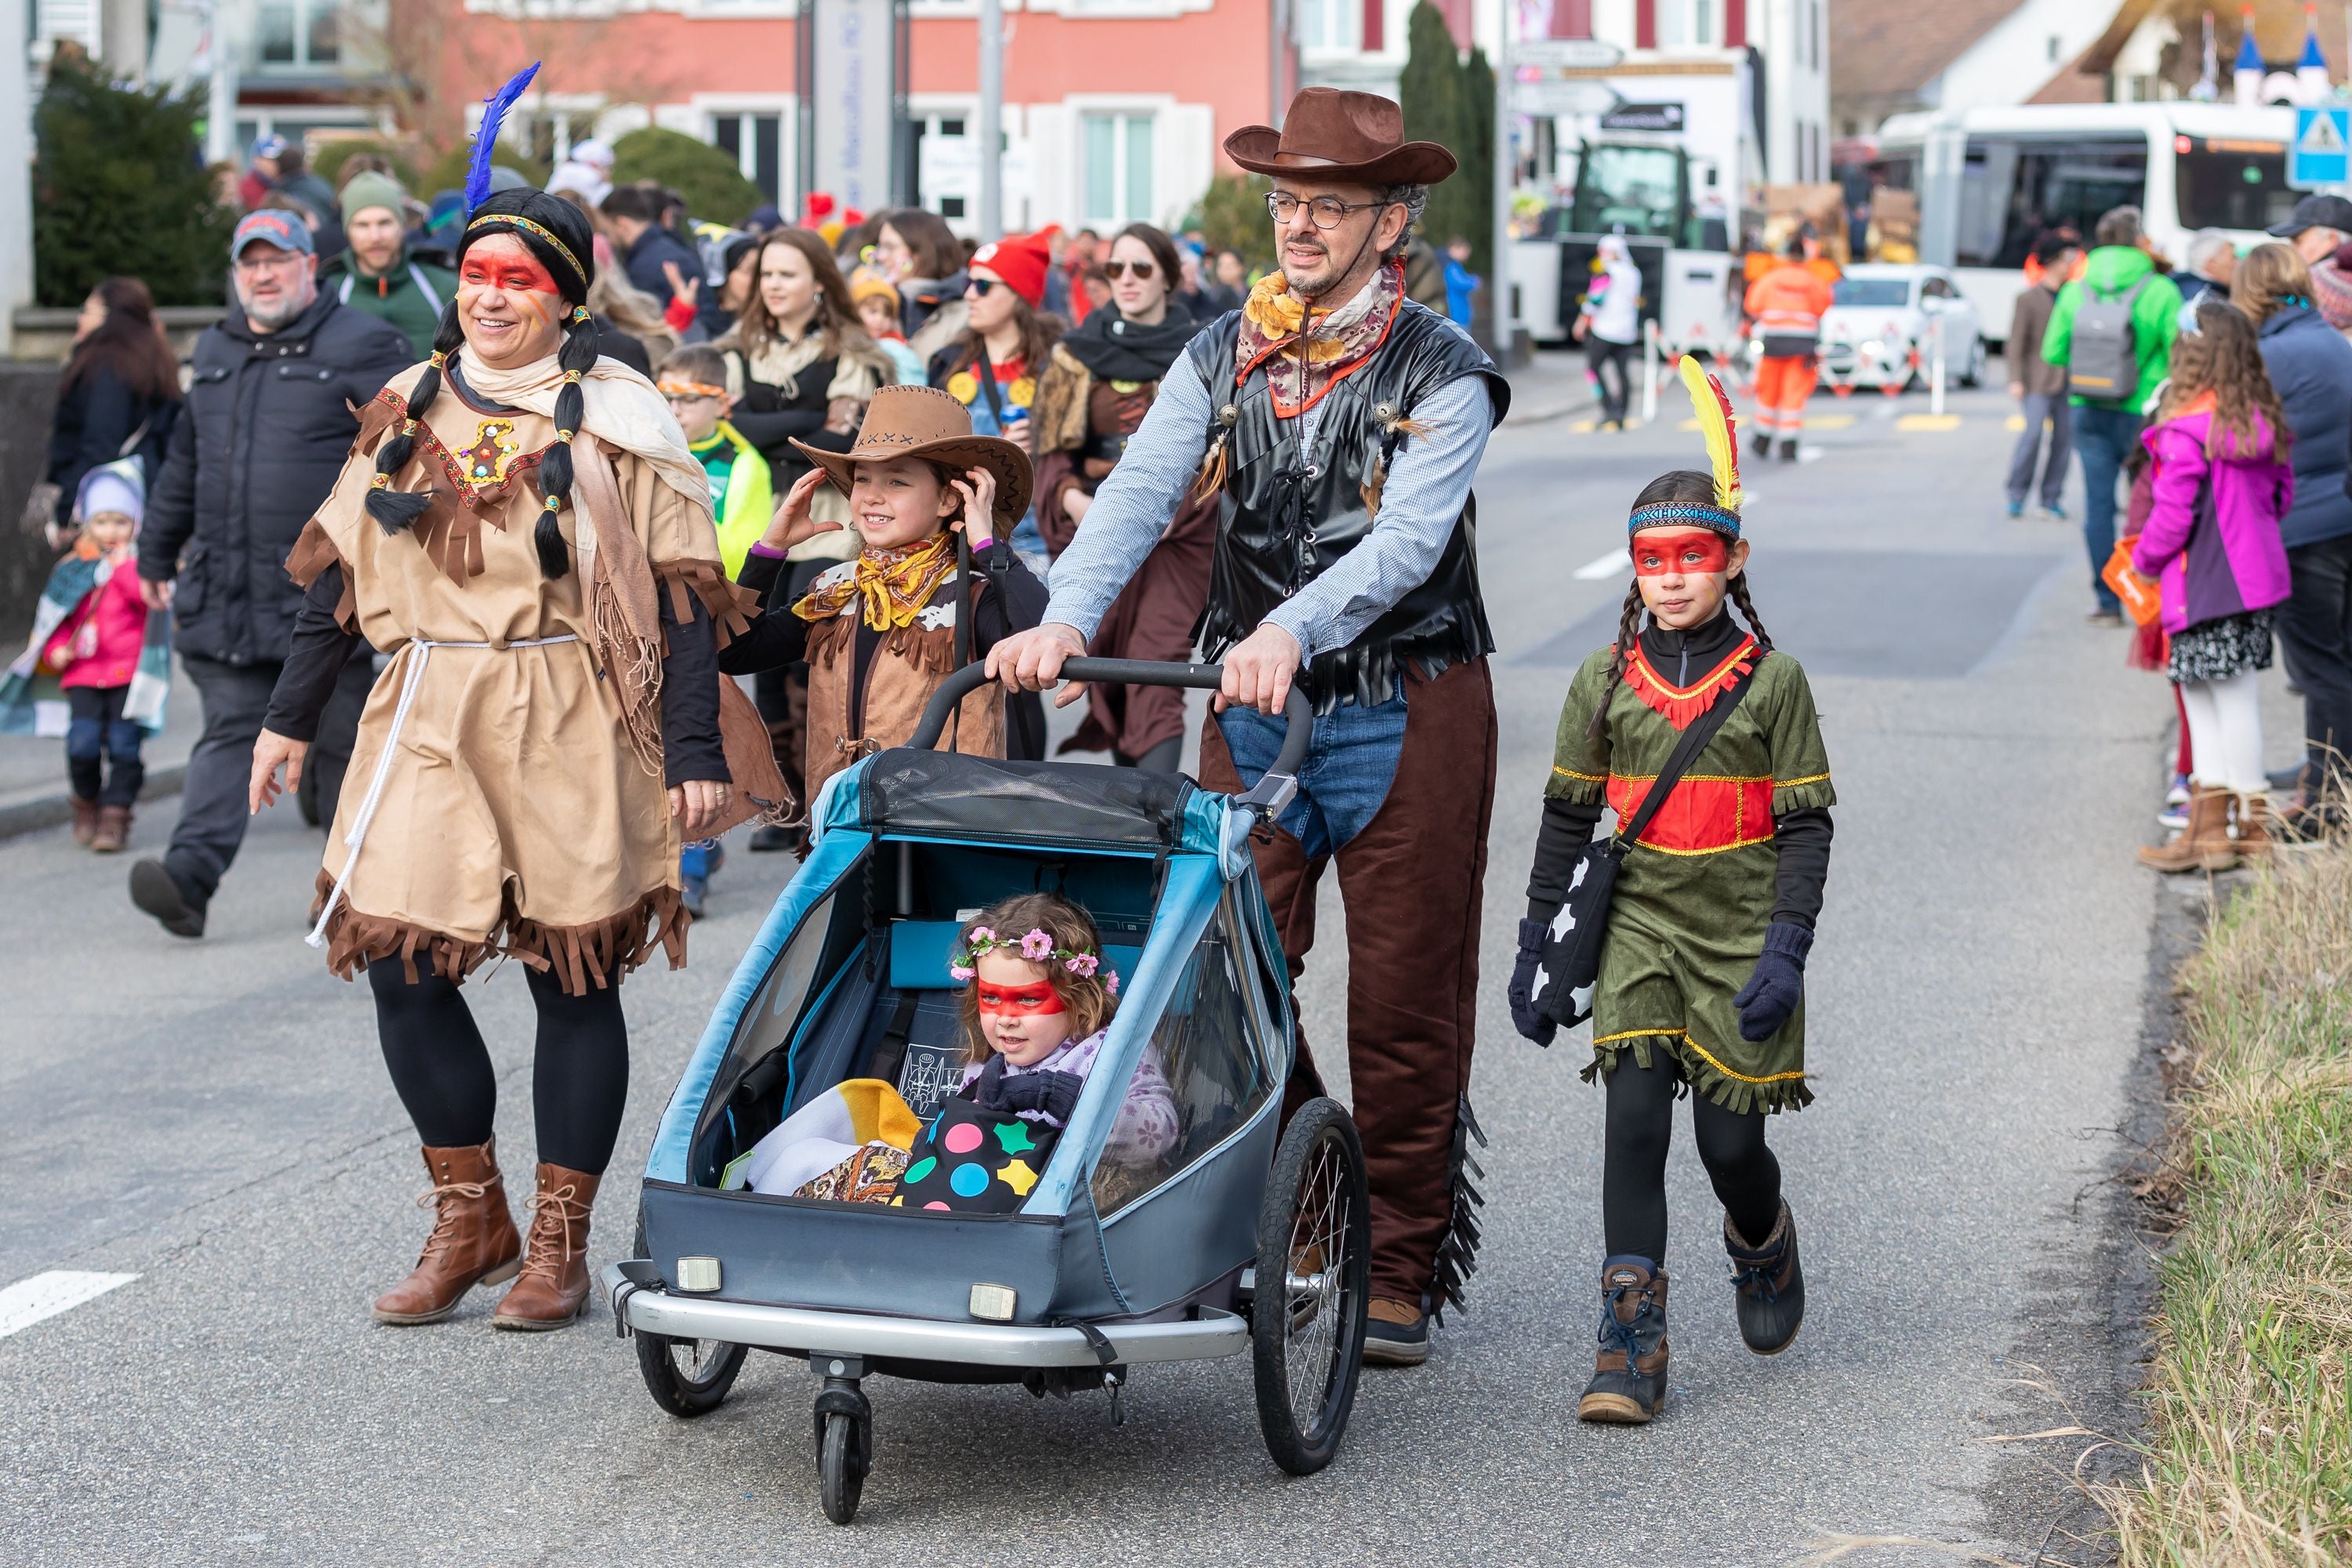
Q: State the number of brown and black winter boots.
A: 2